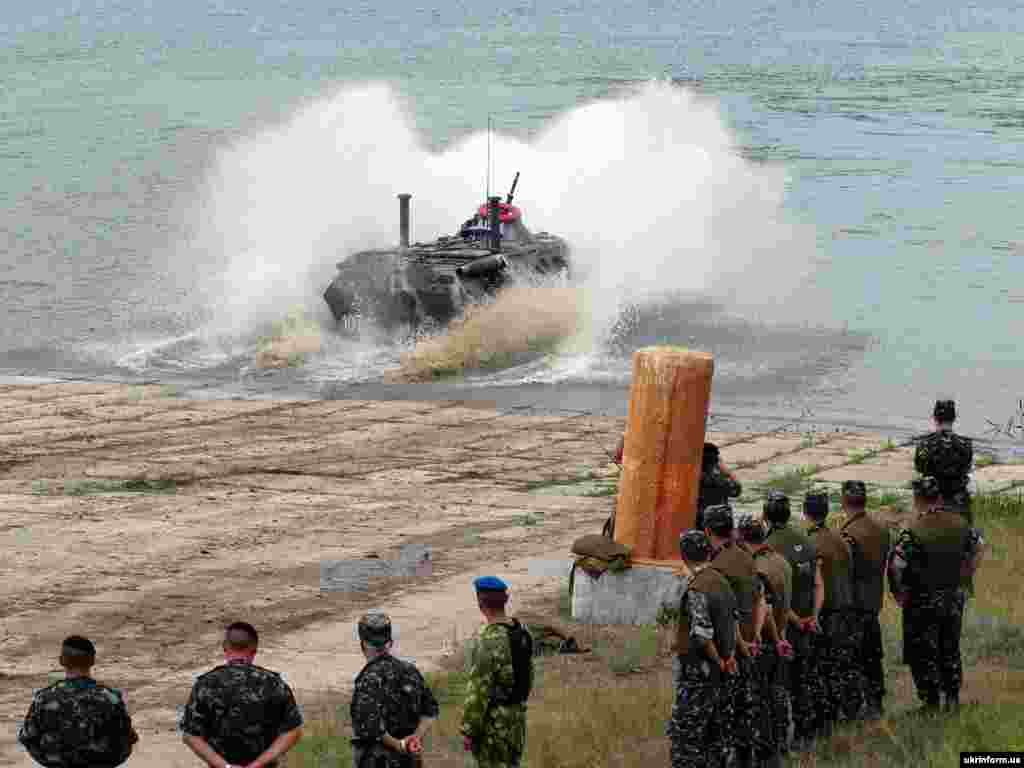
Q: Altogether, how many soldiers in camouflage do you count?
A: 13